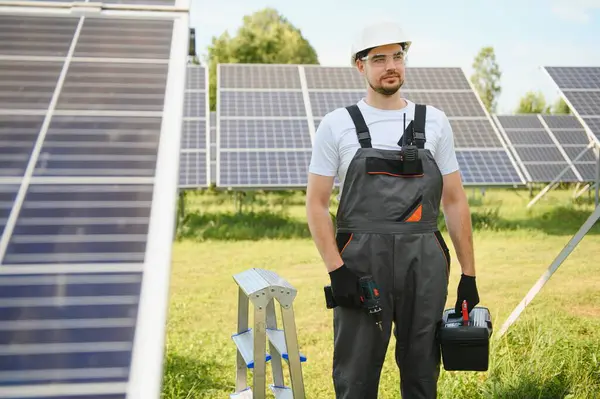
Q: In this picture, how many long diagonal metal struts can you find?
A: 2